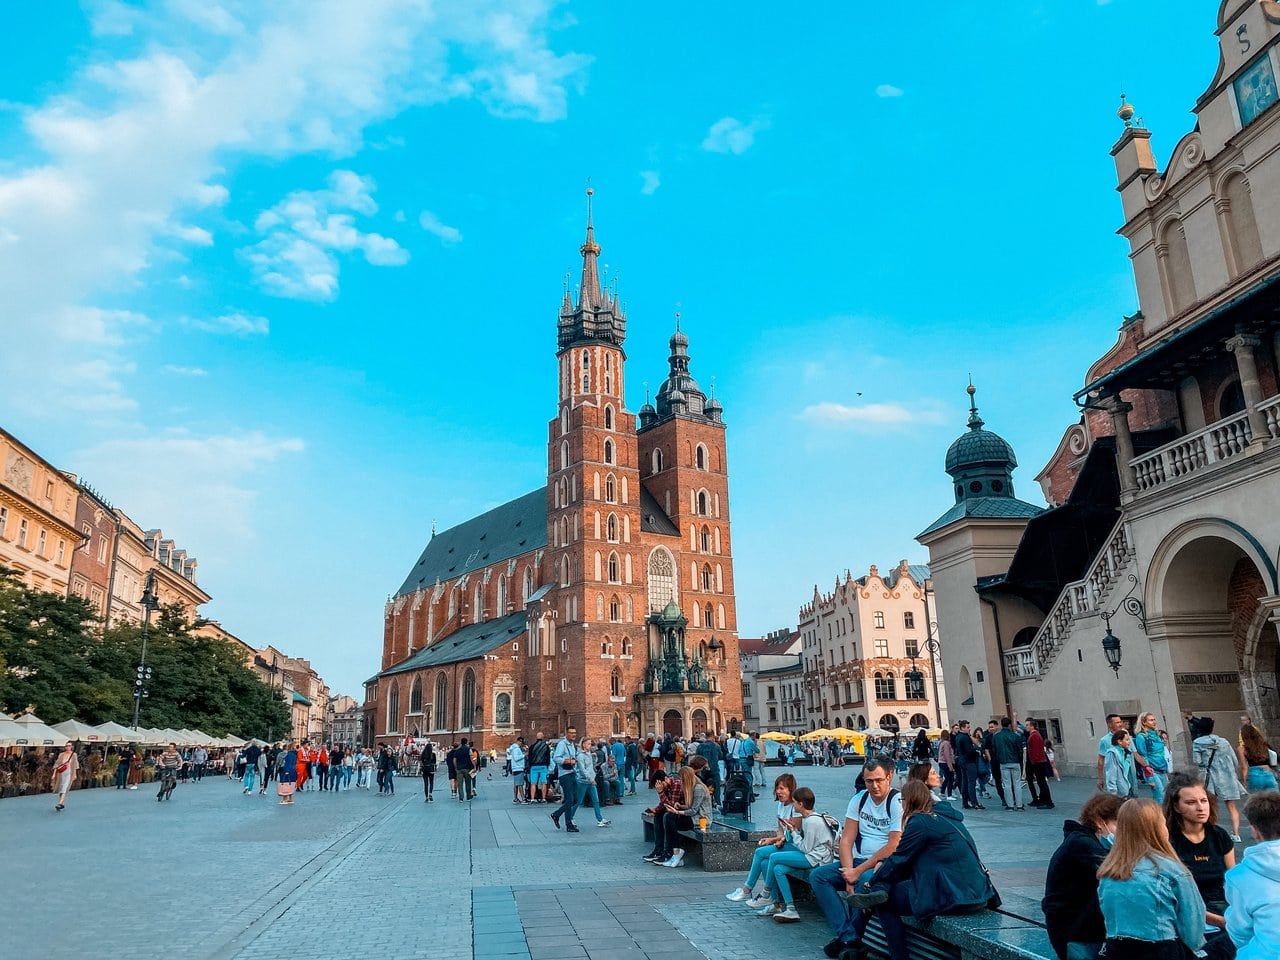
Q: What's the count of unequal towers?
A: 2